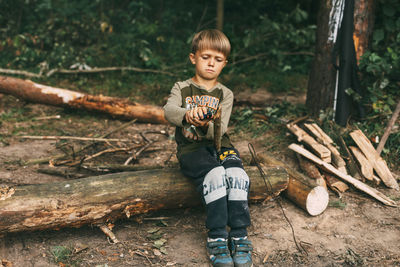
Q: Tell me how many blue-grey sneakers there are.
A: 2